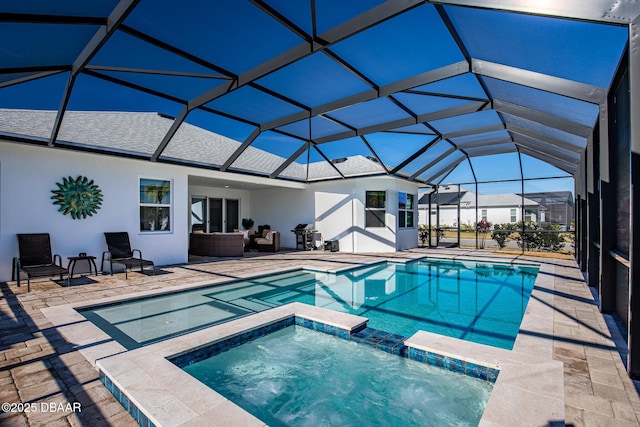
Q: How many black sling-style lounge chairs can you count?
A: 2